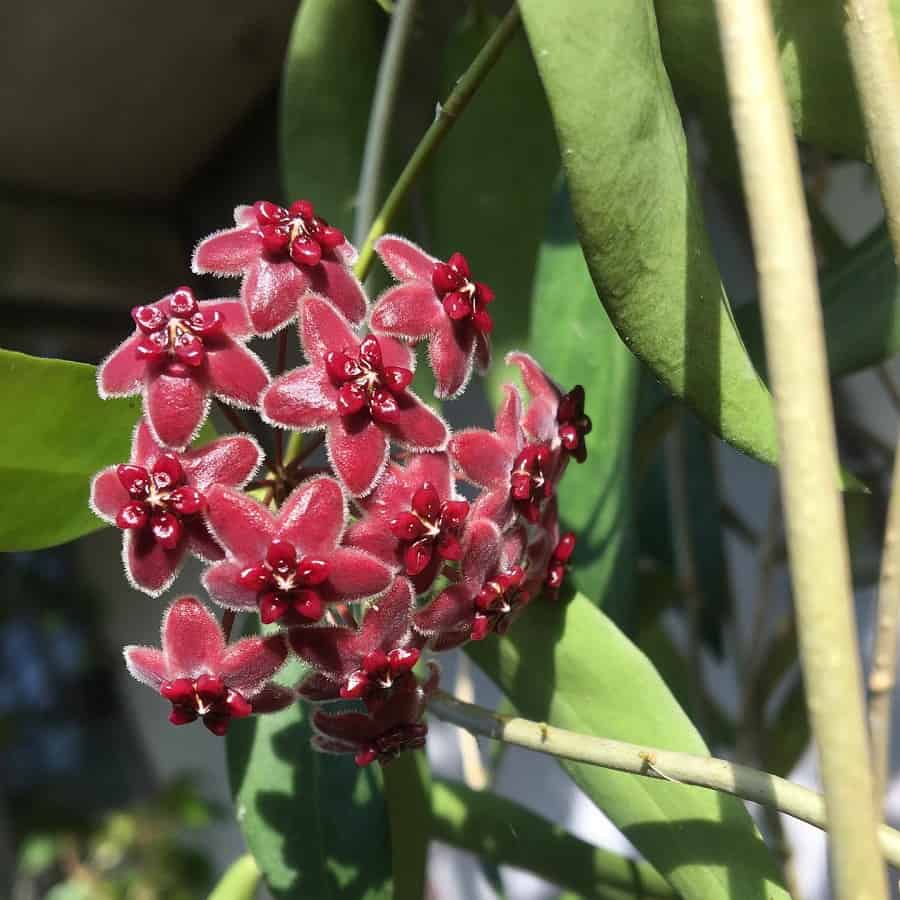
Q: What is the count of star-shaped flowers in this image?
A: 14